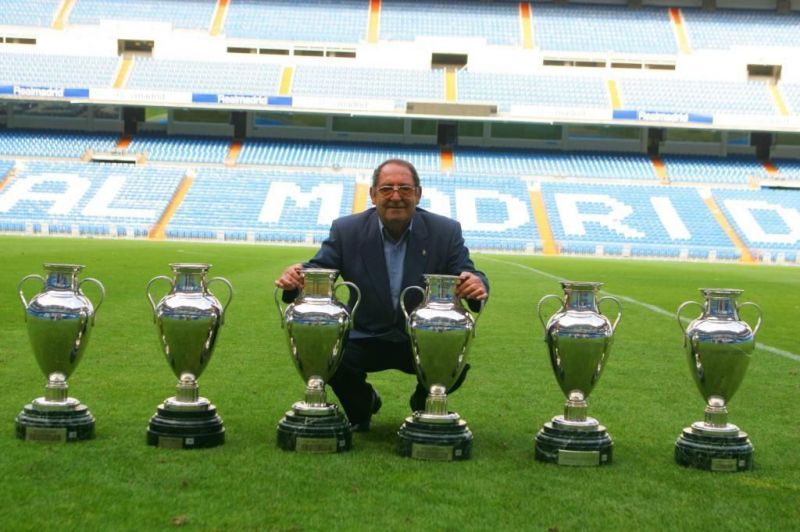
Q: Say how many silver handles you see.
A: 12